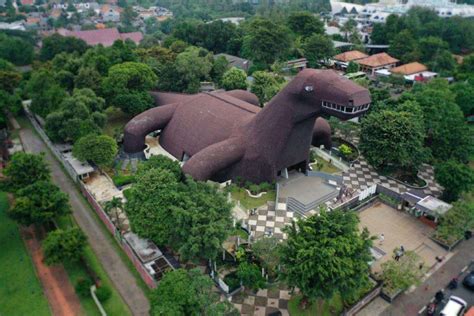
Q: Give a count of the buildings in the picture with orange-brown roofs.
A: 3